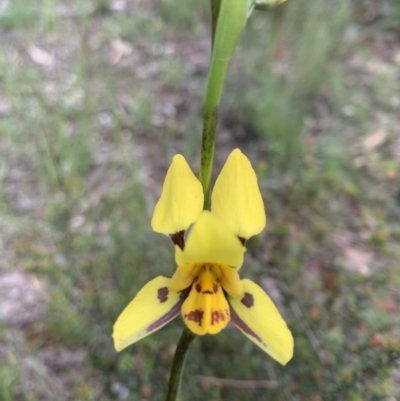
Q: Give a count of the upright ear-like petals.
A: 2